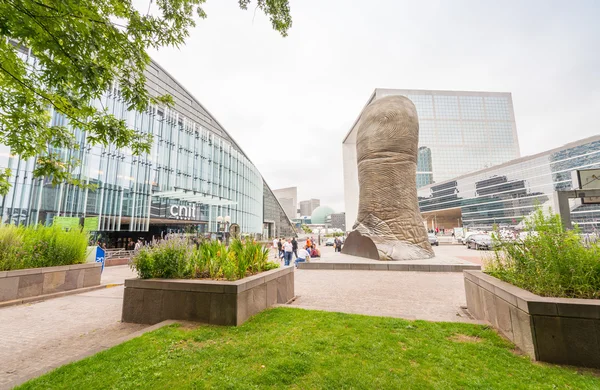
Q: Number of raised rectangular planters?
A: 3